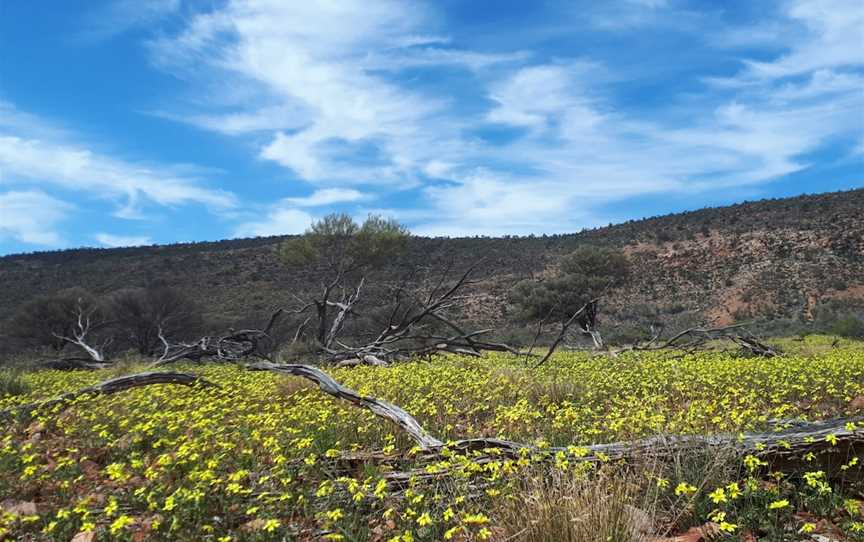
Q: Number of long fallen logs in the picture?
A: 3